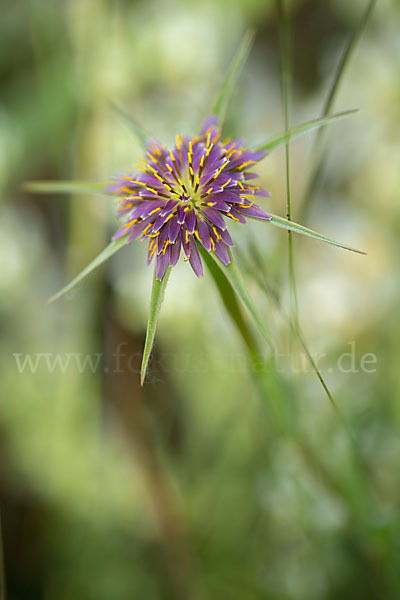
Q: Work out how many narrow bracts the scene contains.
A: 8